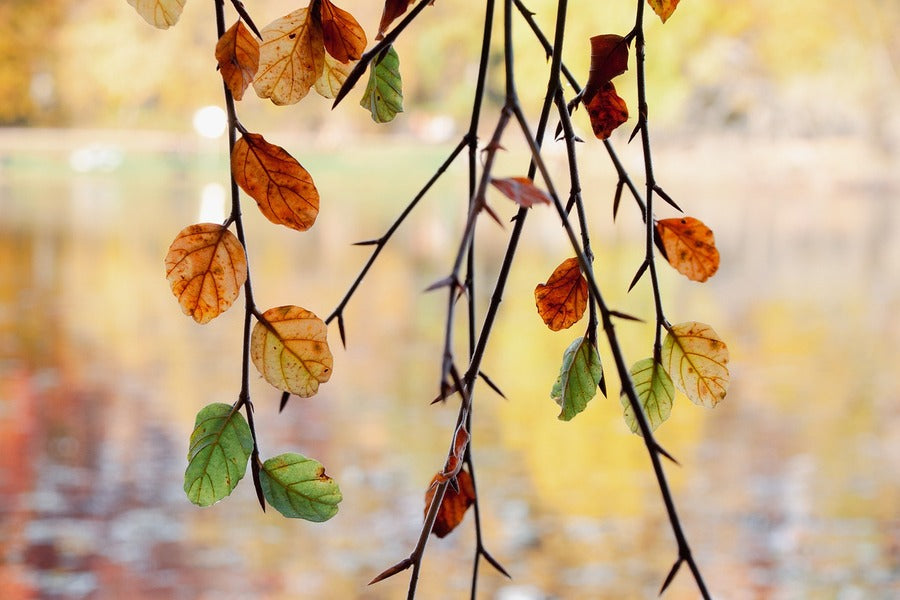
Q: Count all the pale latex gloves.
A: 0